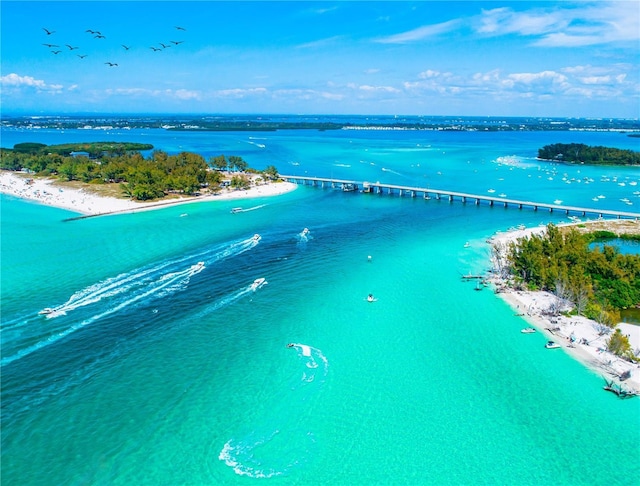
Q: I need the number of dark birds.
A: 13